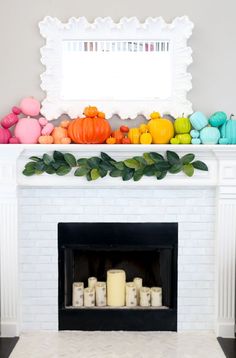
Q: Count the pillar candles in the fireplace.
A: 9